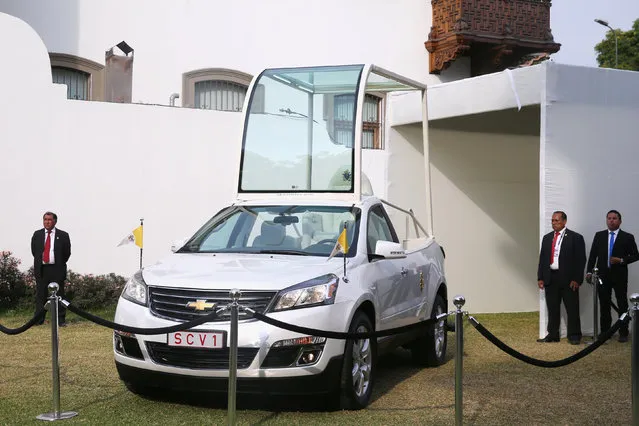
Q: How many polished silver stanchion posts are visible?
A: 5